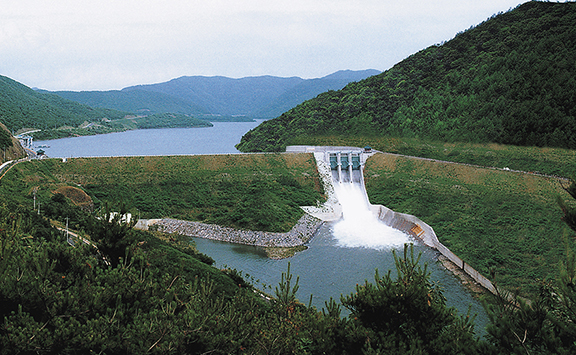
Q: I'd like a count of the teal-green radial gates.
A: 3